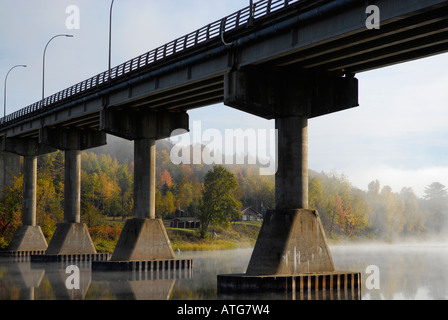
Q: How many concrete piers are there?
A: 4